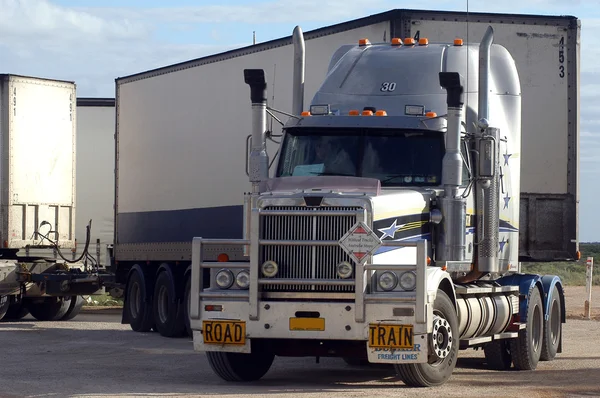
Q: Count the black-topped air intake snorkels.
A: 2